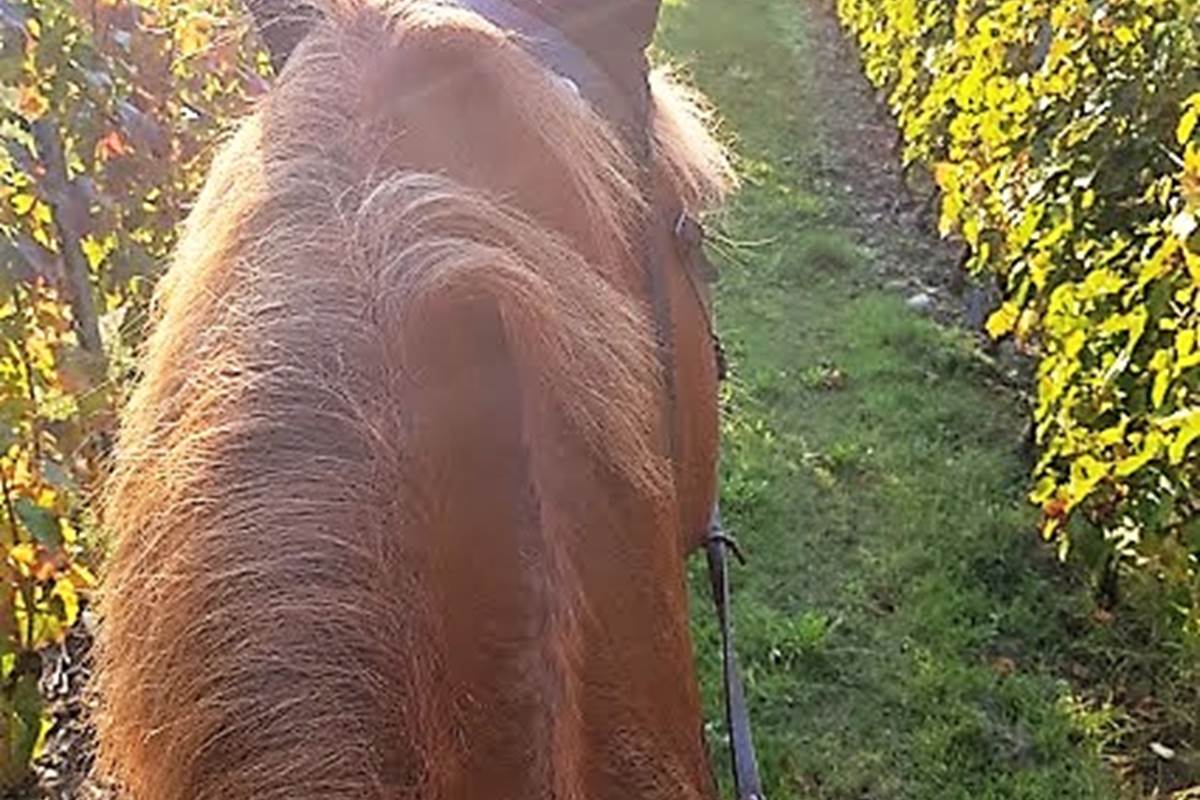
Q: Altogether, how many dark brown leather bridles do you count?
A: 1